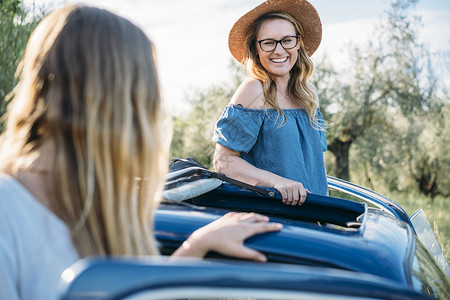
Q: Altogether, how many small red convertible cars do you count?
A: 0